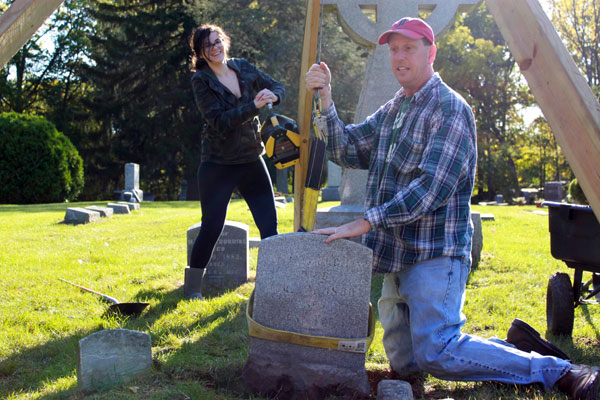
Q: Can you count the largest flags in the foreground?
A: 0